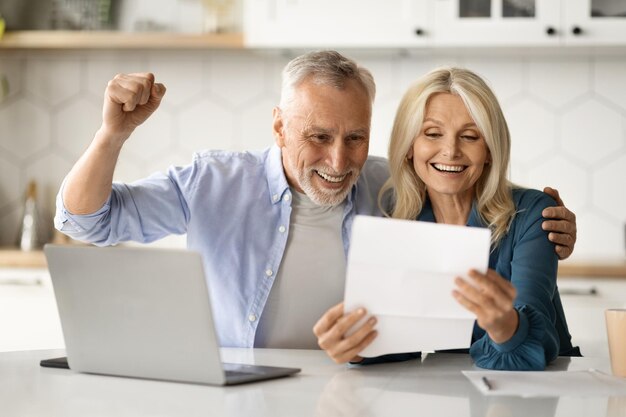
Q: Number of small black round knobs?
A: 3